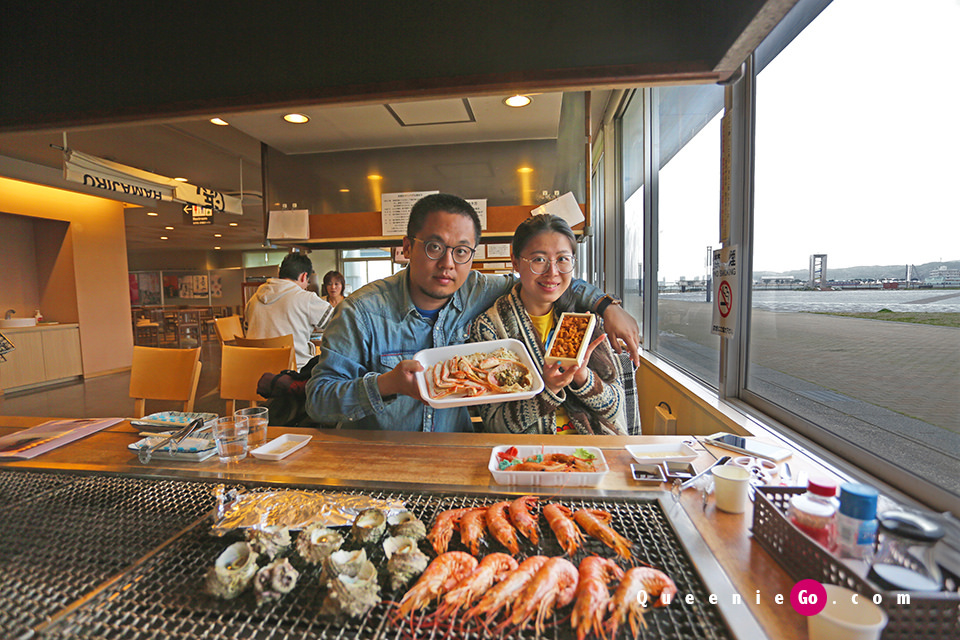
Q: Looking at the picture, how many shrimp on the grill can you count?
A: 12